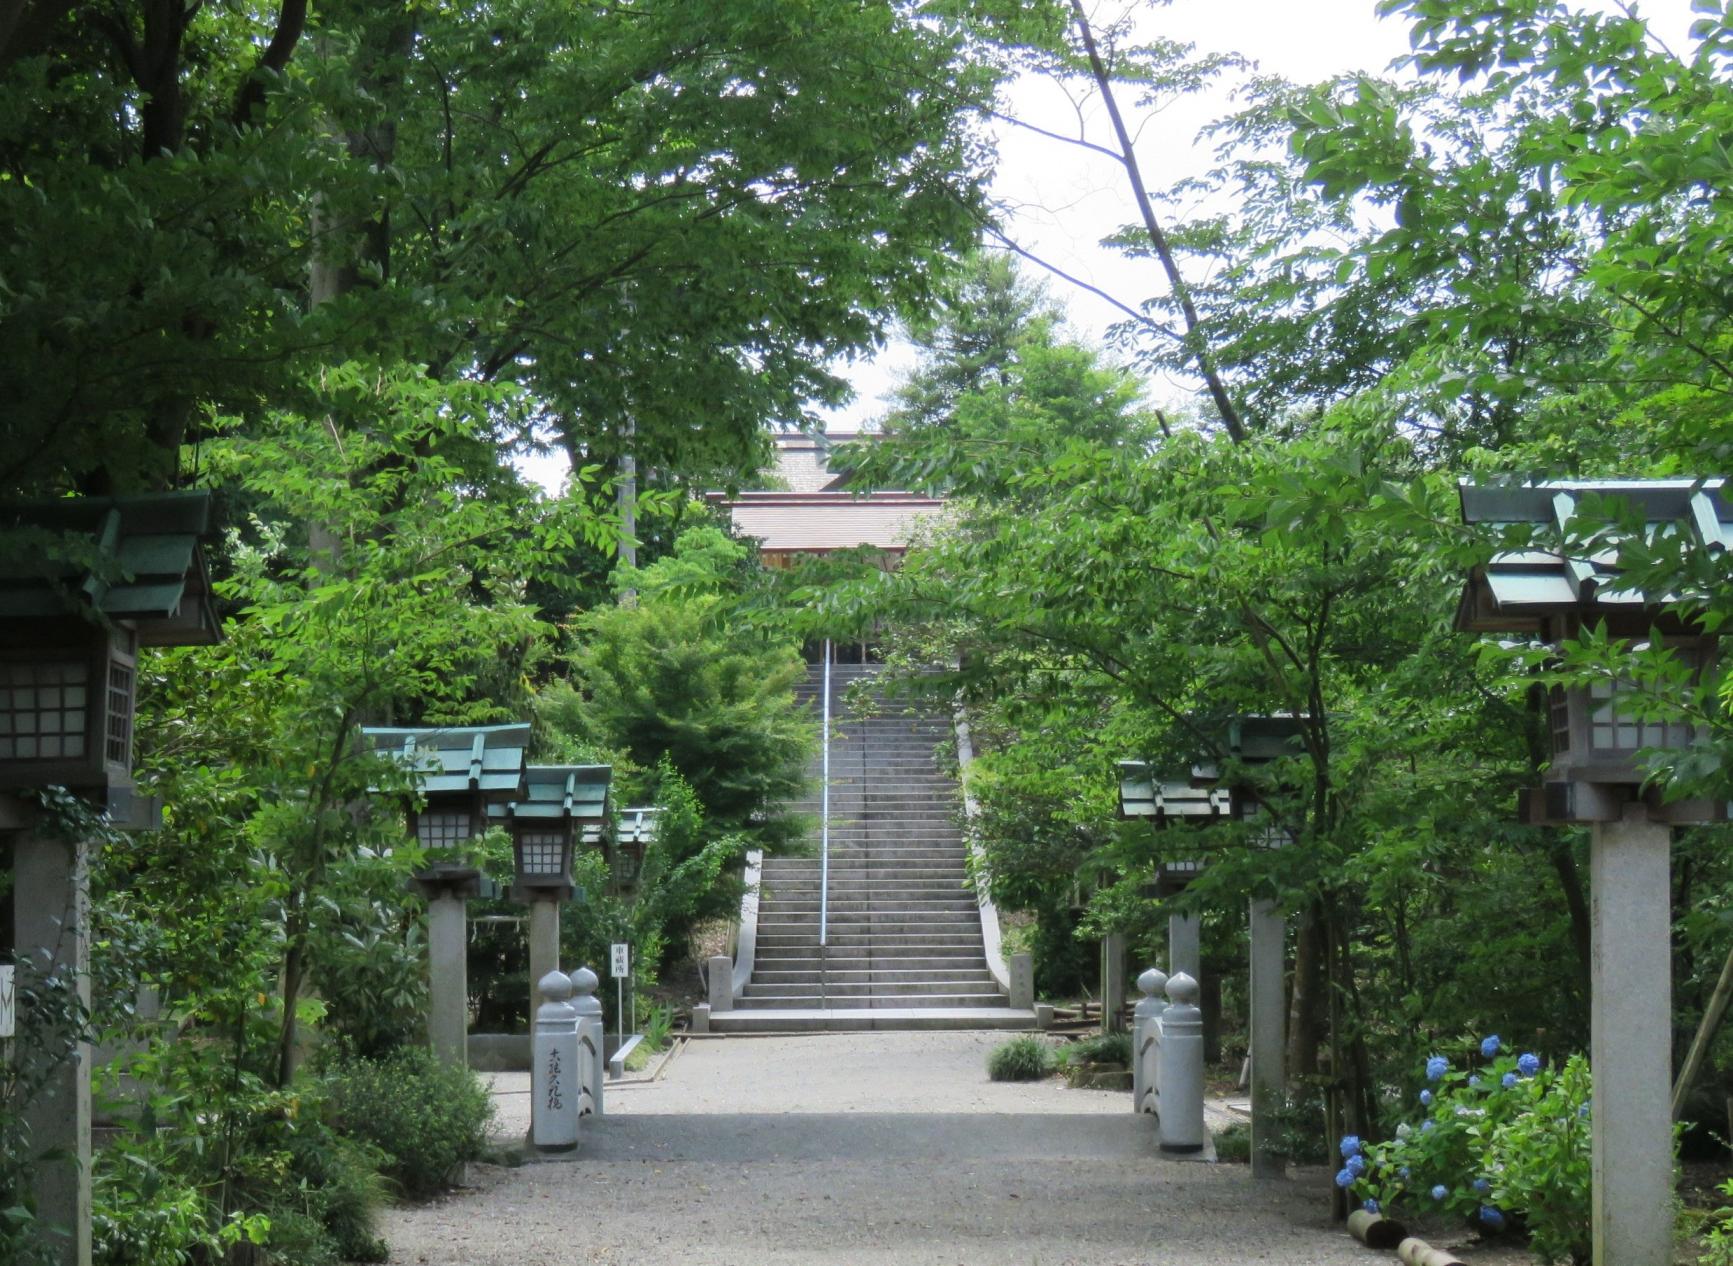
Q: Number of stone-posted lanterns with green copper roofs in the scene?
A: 7